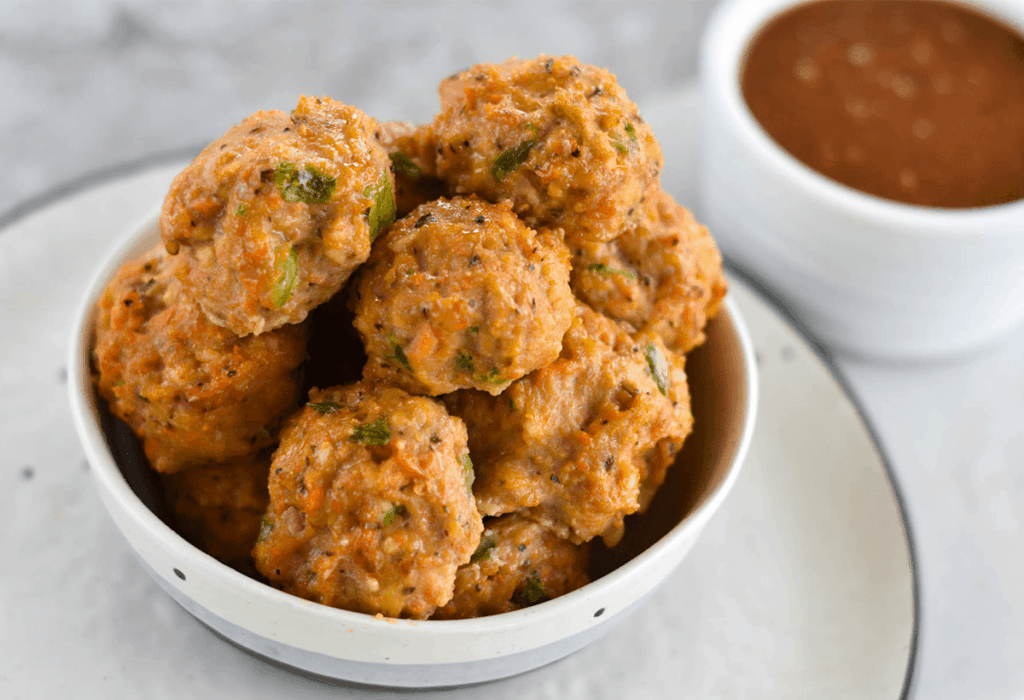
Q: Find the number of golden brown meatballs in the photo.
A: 10